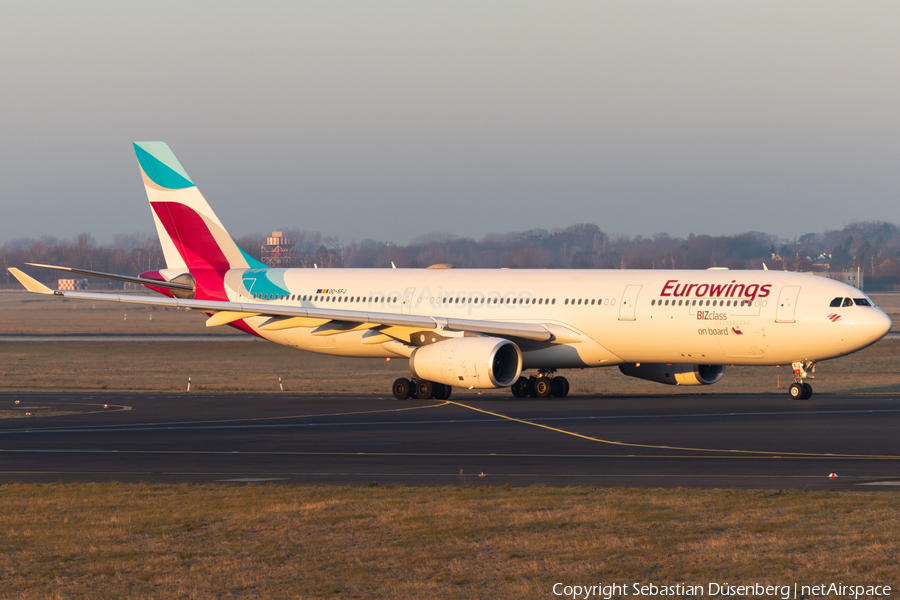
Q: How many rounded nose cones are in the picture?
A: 1